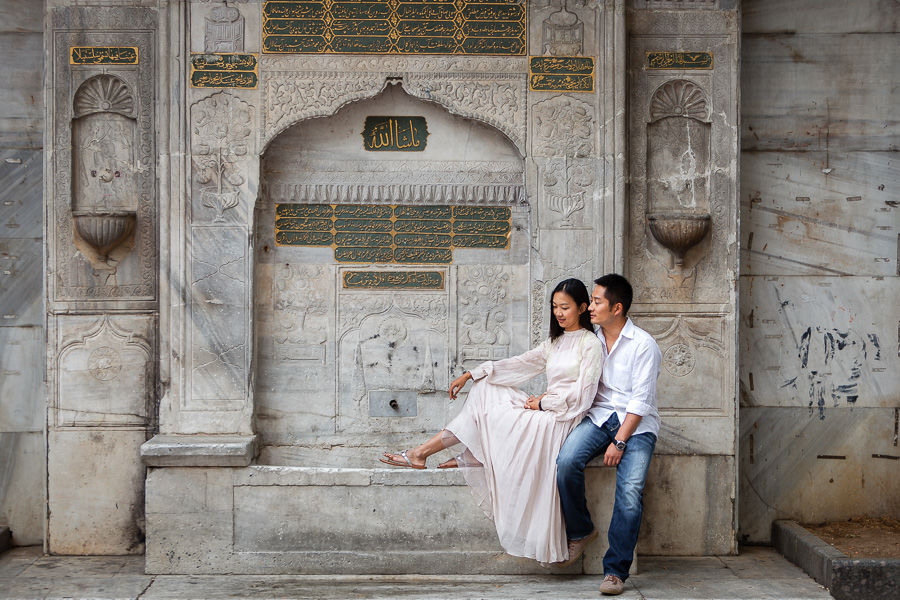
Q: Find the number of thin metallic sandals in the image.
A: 2